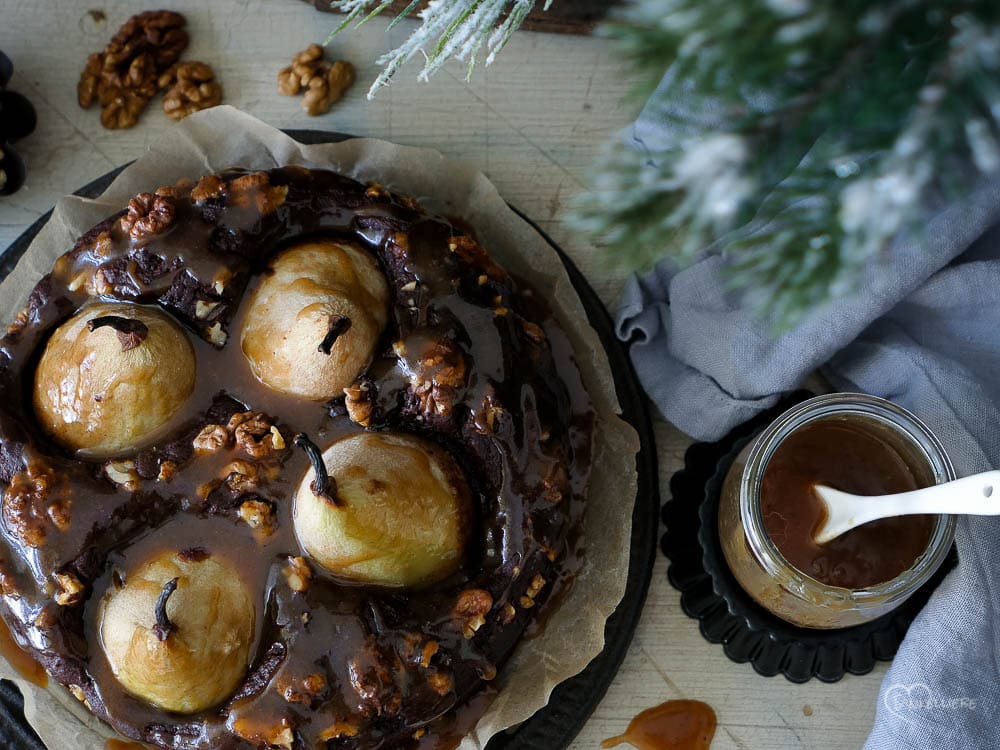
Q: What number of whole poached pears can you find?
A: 4